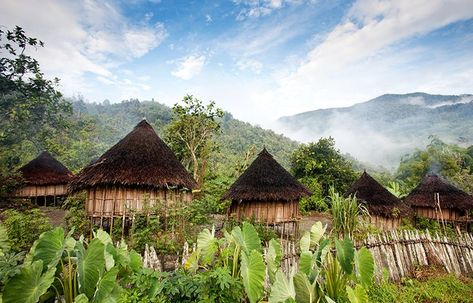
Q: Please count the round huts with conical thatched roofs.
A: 5